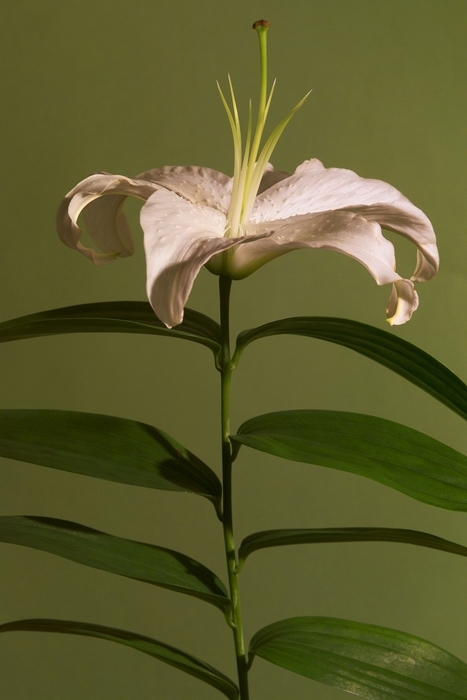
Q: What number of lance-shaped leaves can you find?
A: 8